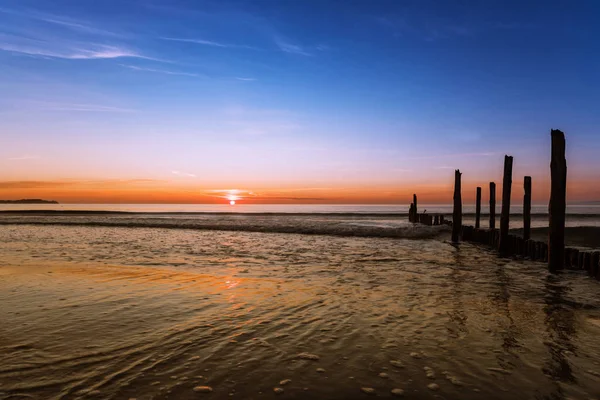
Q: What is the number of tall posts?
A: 6